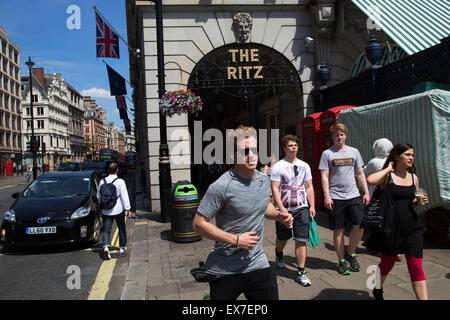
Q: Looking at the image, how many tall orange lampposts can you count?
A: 0